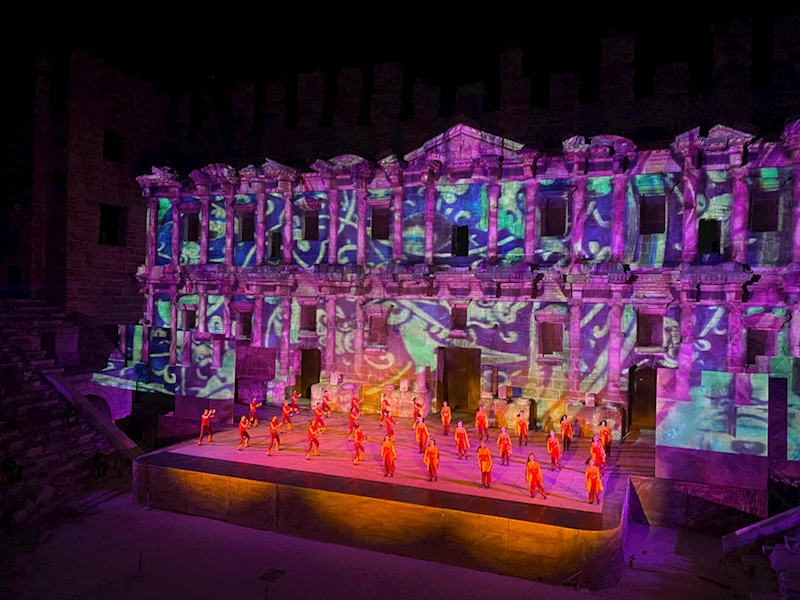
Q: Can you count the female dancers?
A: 15